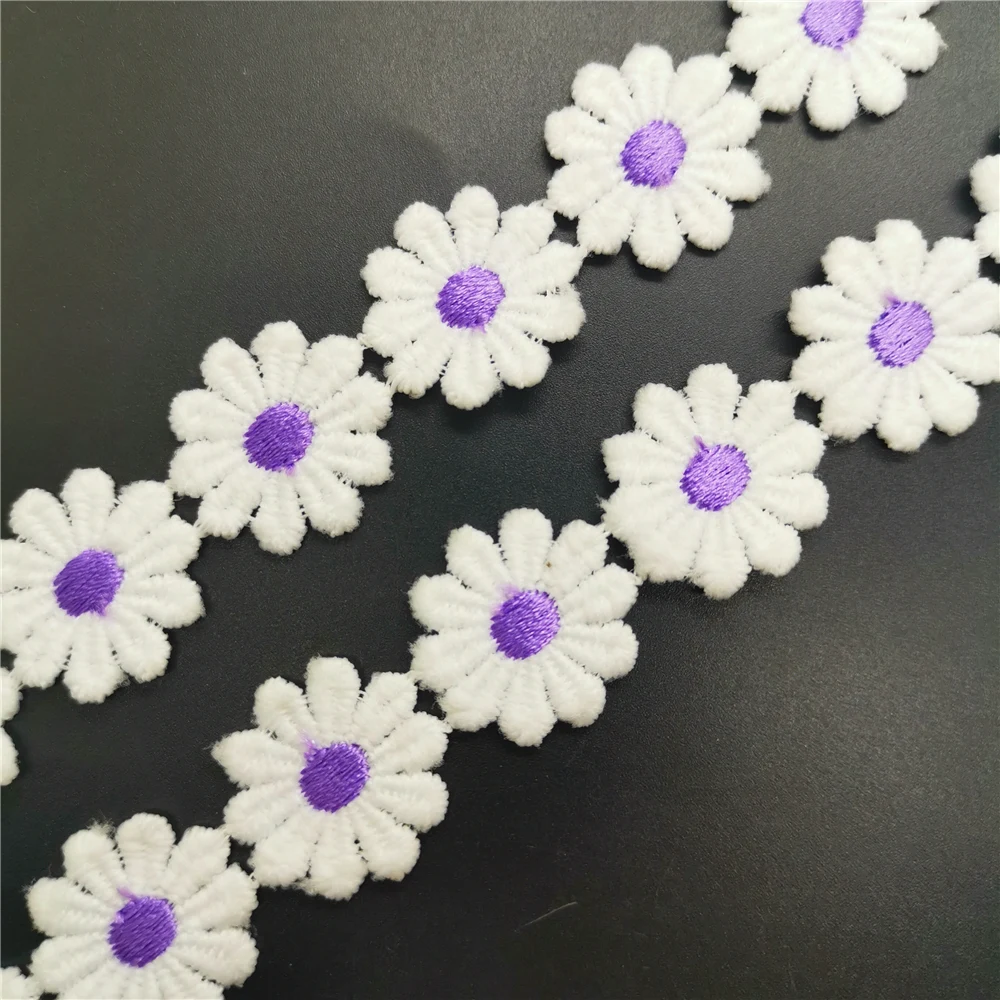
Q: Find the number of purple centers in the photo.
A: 10